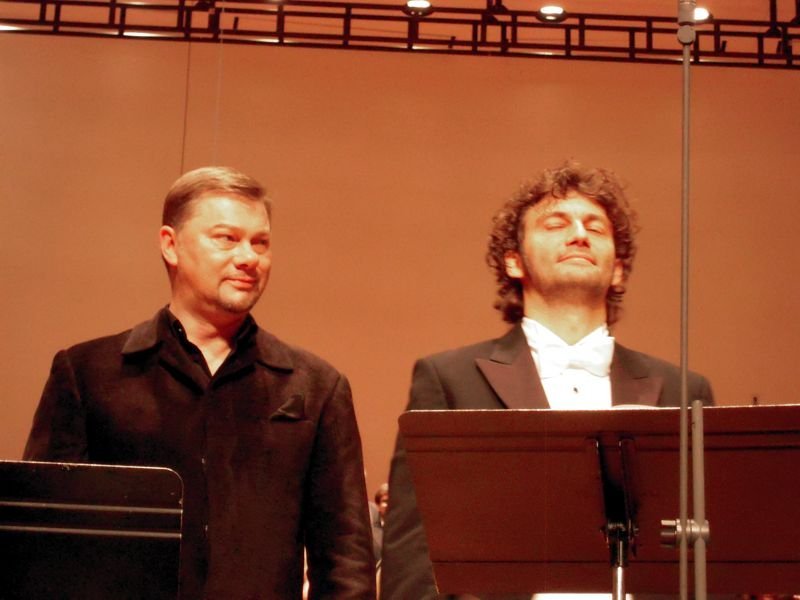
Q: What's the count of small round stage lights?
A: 3